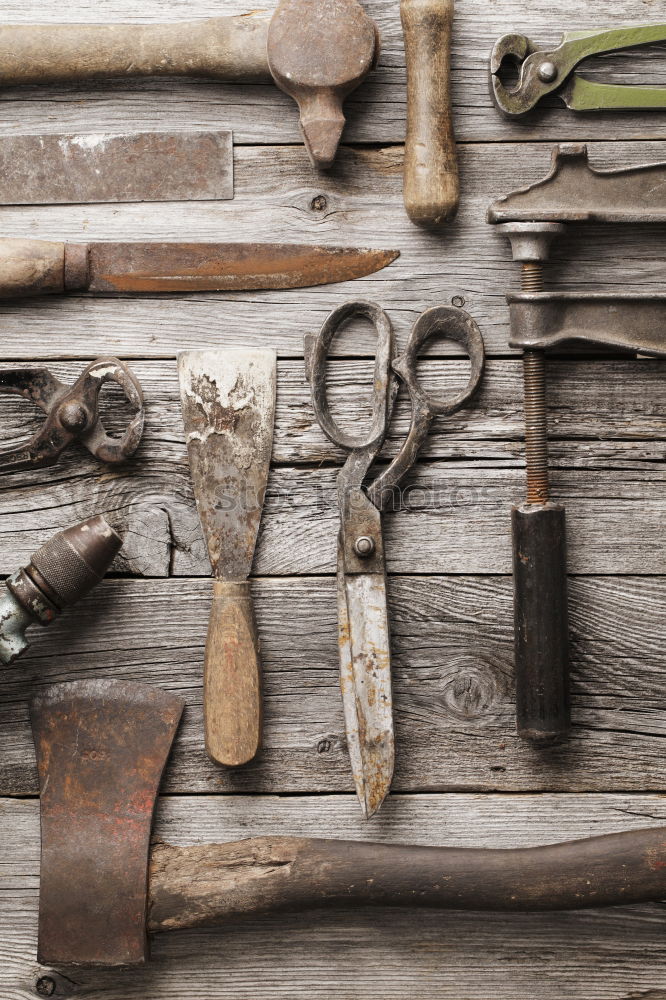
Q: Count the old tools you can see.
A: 11